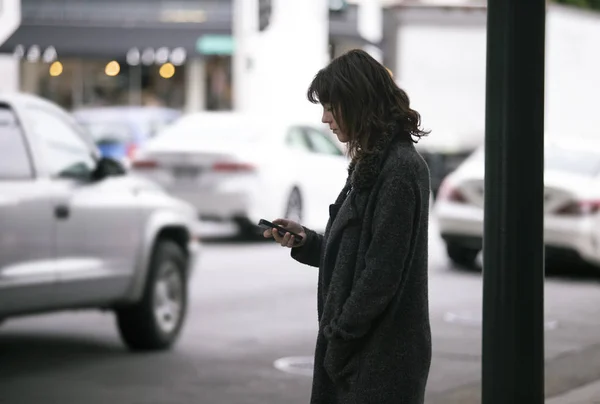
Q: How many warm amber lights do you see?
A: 3